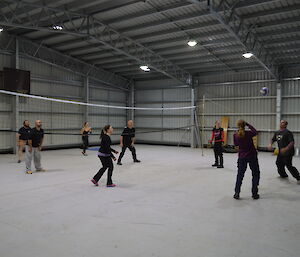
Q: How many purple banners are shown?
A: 0